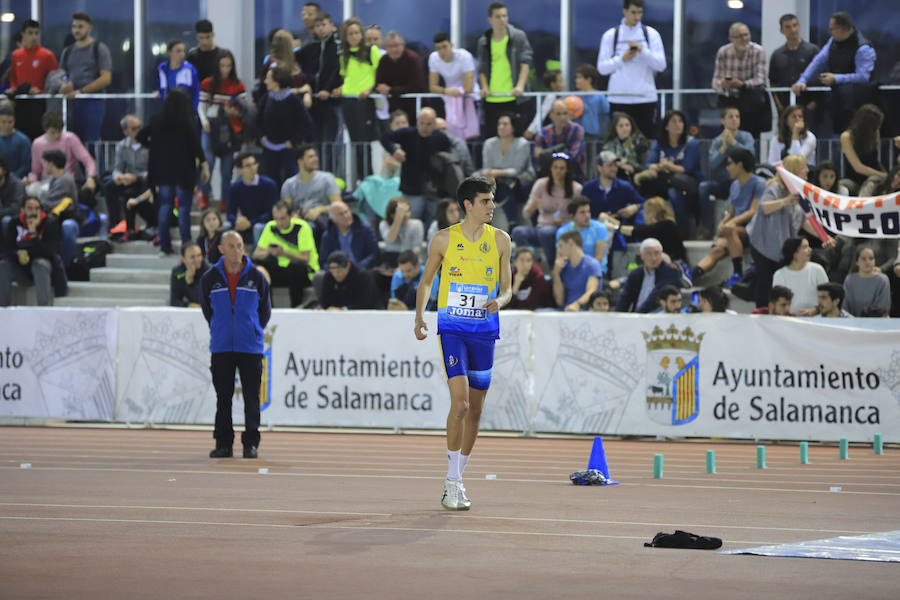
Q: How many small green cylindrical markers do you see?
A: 6